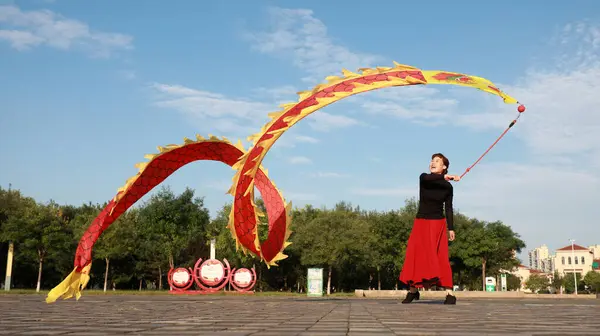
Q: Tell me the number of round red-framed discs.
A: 3